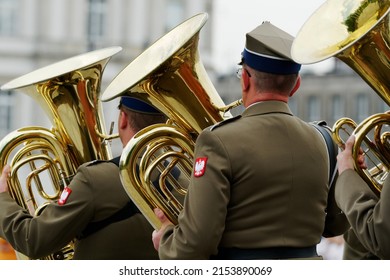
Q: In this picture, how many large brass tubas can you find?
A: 3